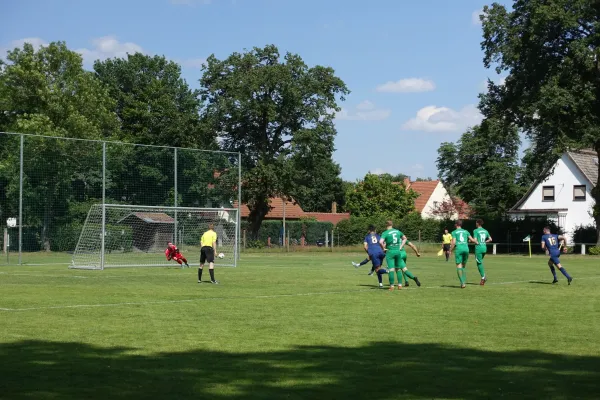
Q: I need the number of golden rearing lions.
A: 0